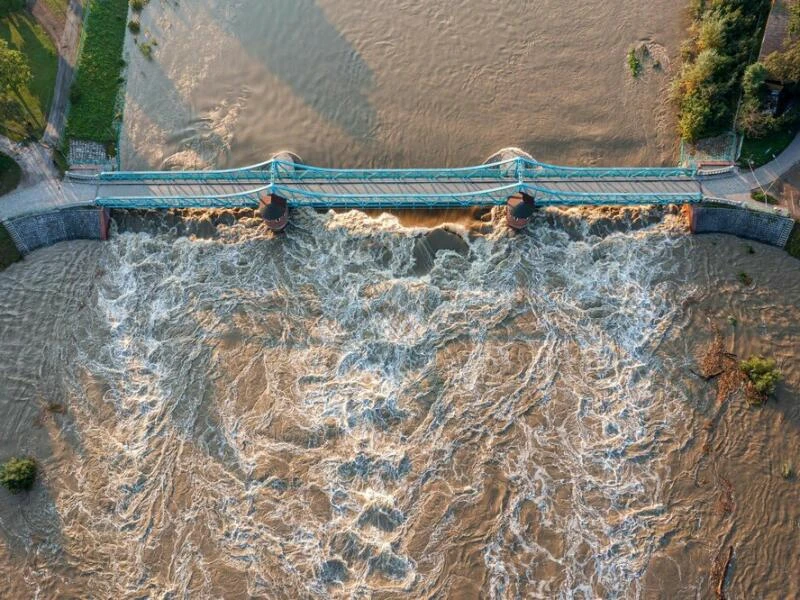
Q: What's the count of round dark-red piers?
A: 2